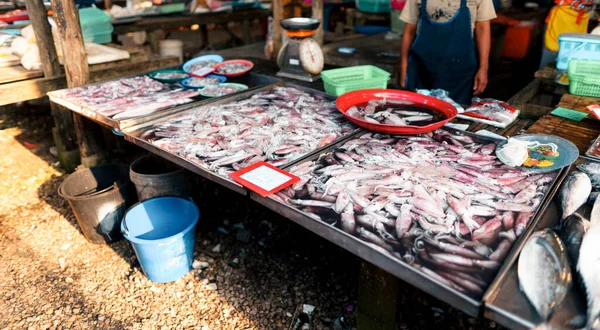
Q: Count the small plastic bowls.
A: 5